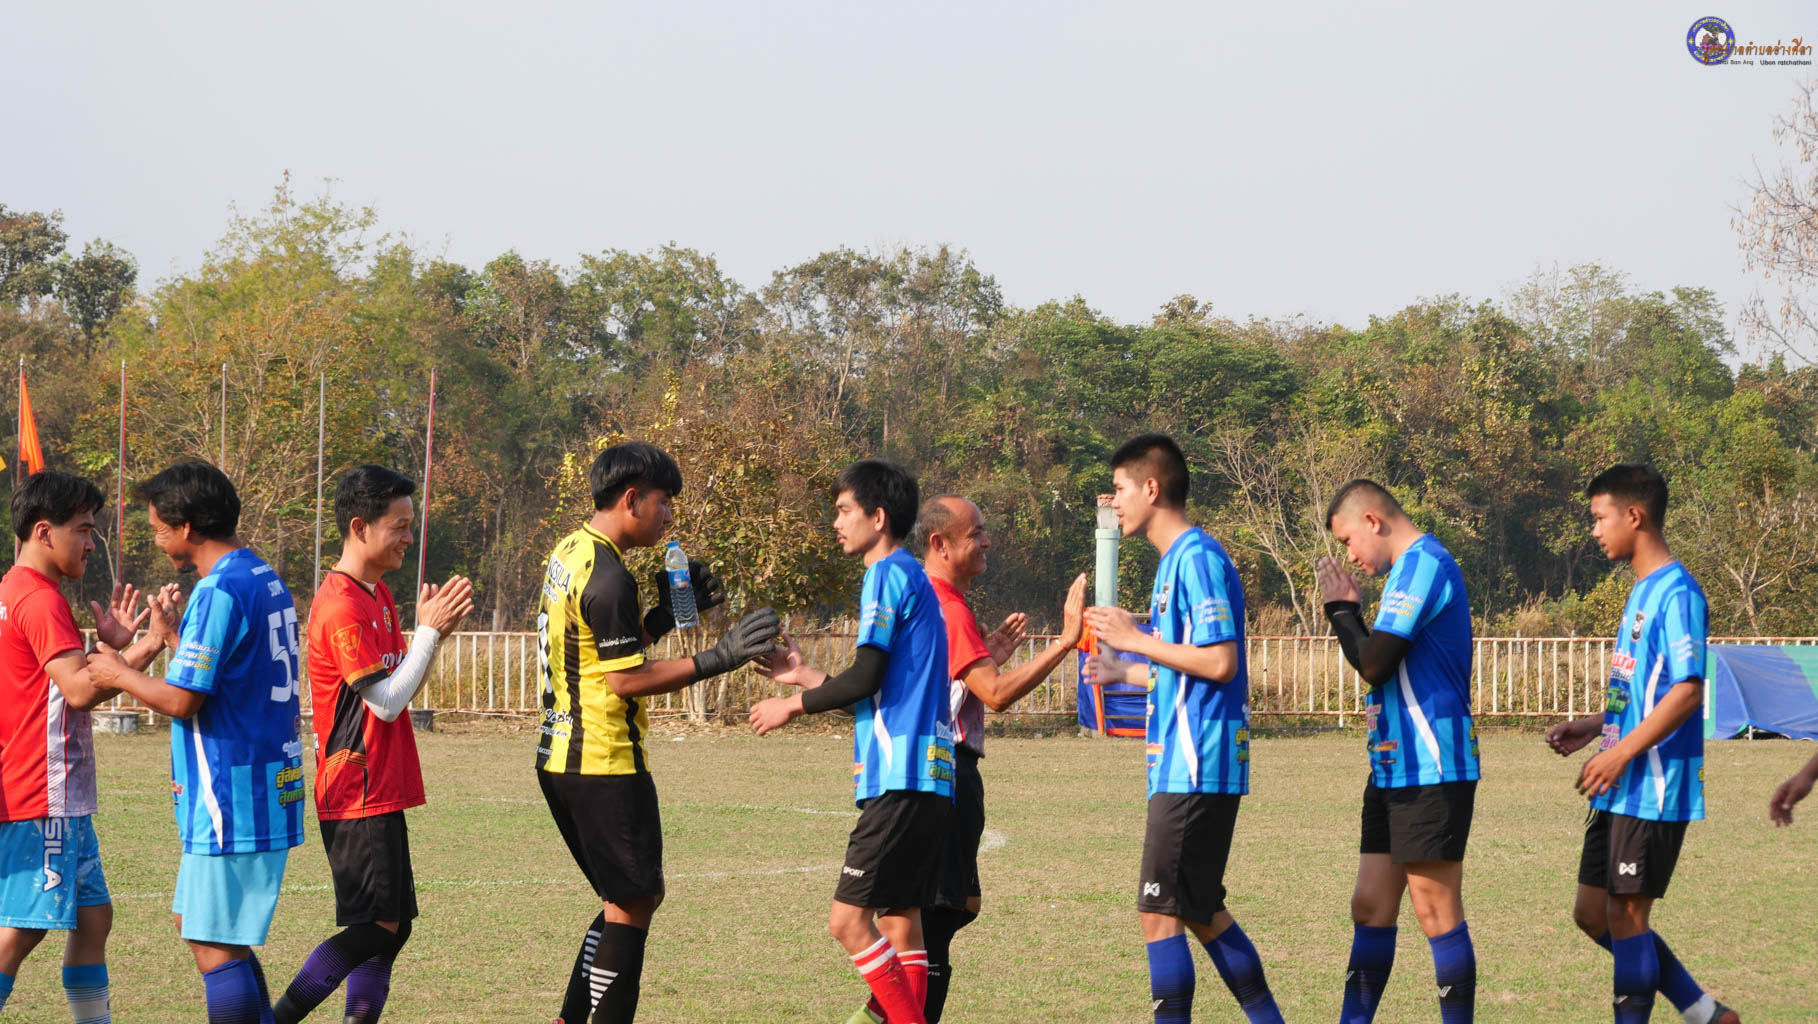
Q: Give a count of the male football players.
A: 9